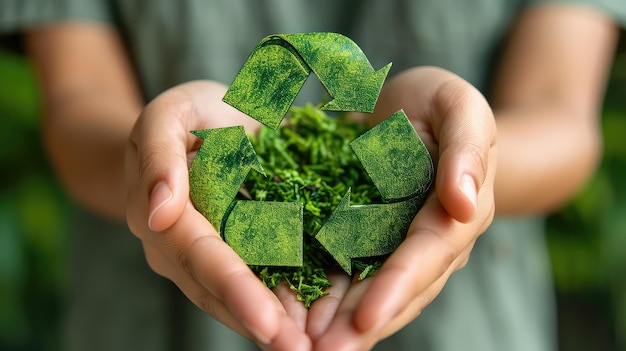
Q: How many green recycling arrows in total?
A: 3